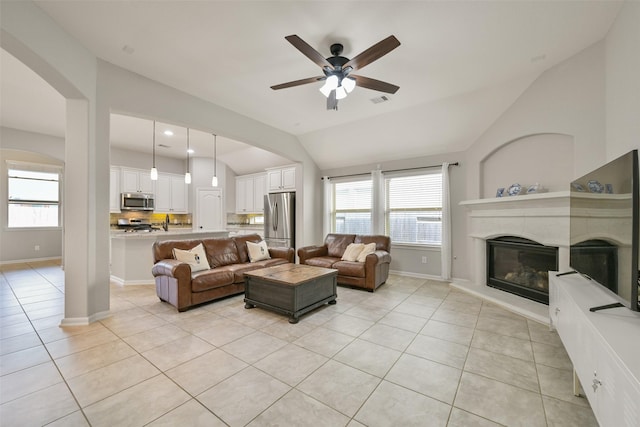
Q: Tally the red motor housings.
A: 0